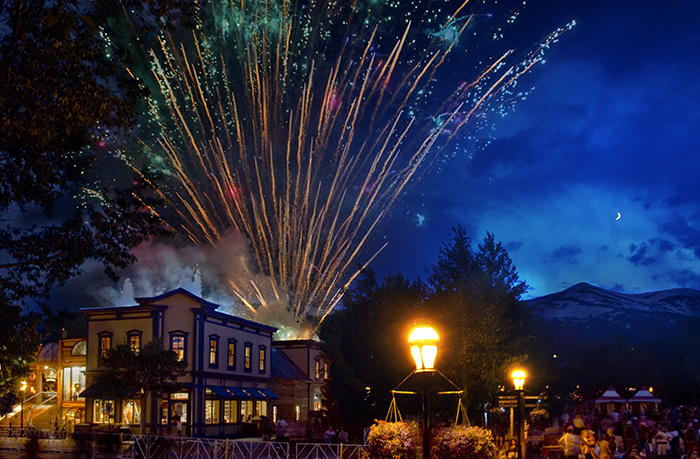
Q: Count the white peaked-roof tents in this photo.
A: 2